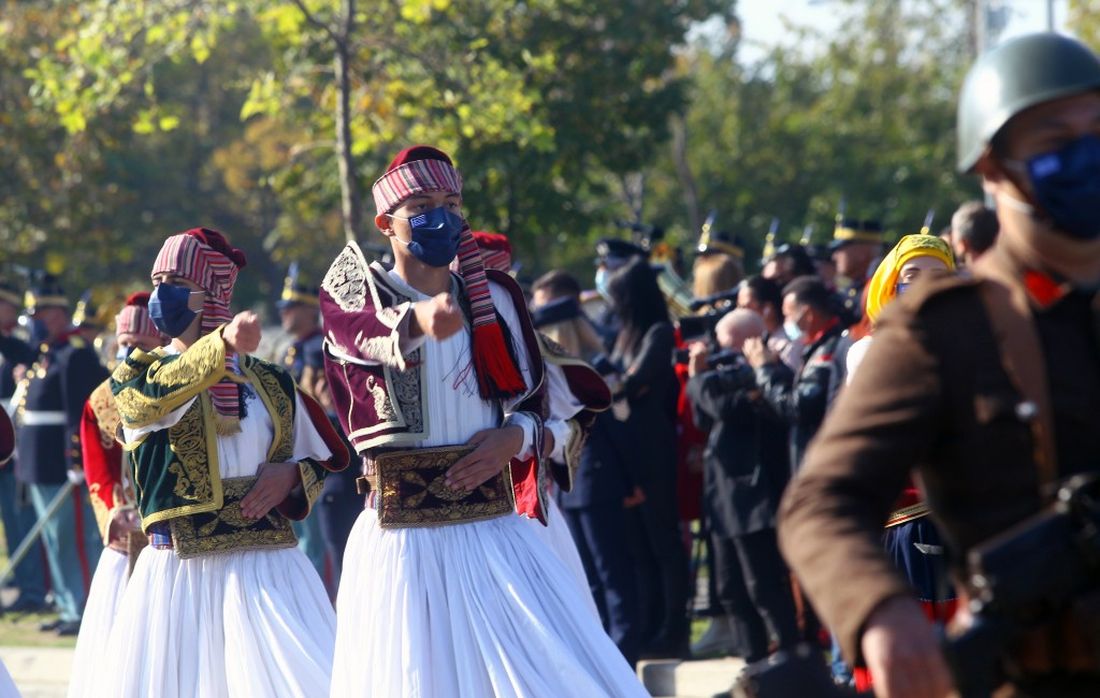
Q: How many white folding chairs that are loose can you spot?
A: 0